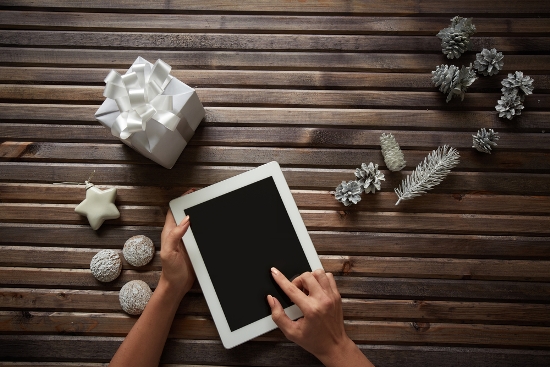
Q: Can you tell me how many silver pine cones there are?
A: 9